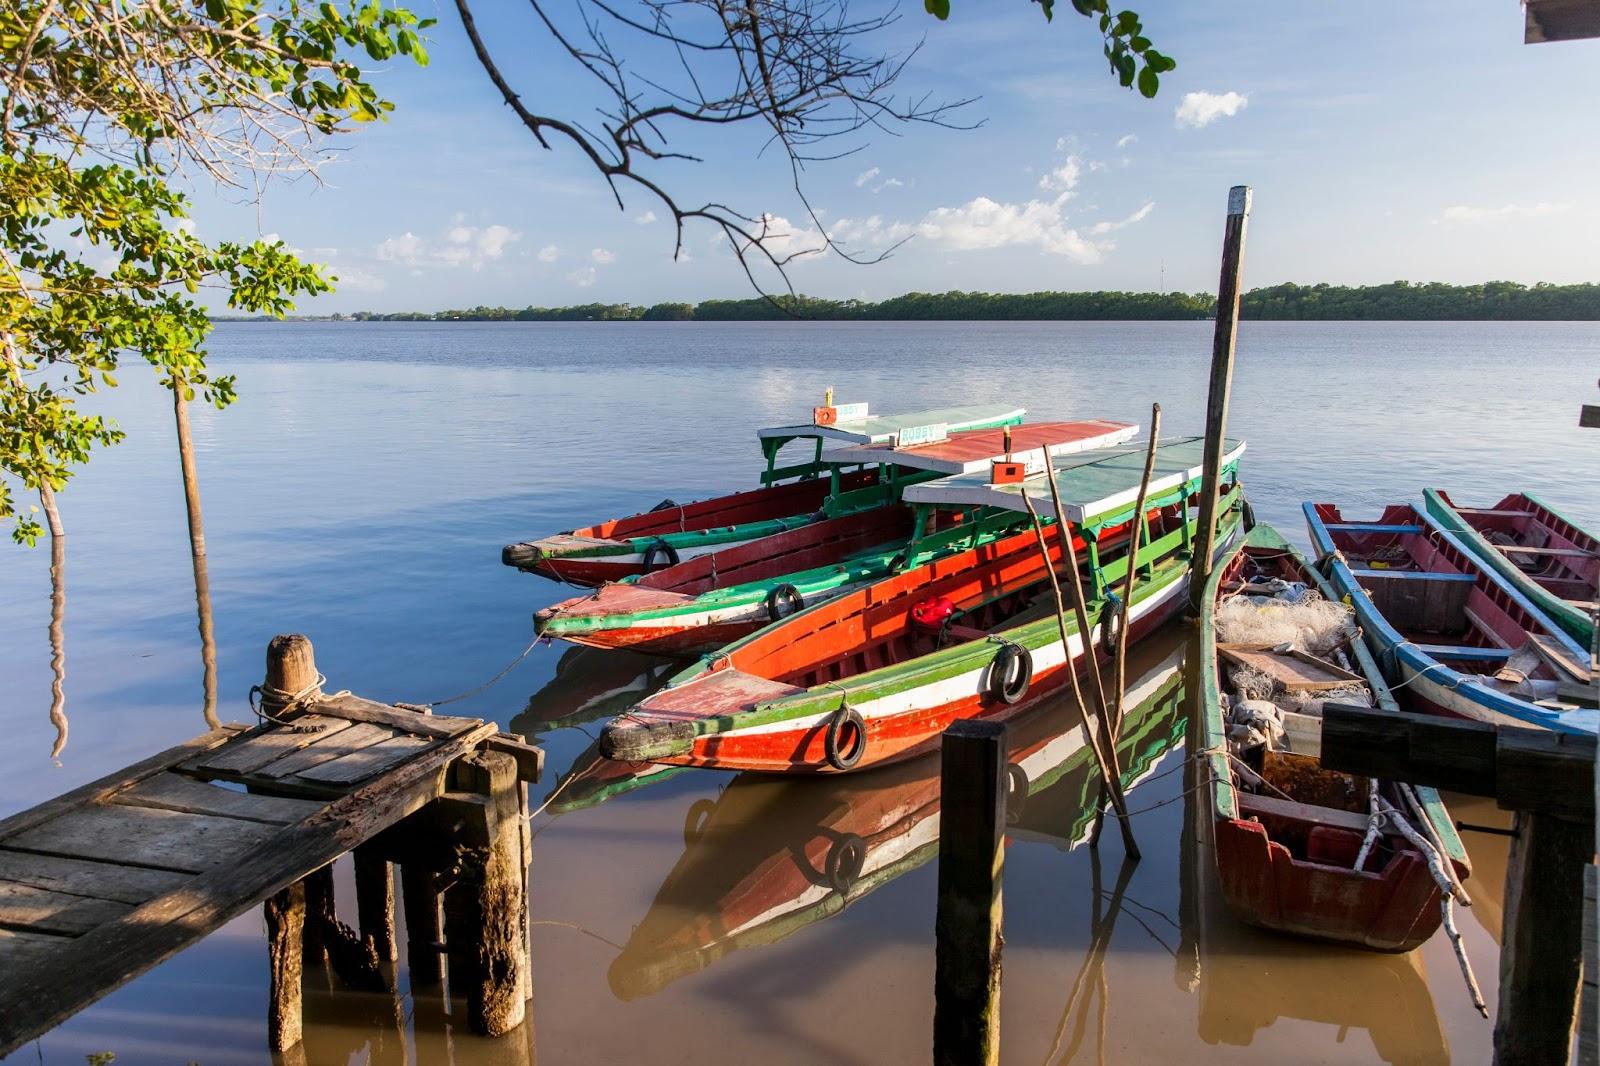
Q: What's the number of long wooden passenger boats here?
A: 3